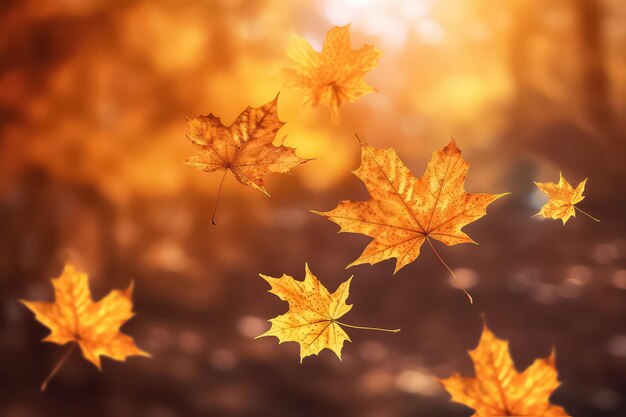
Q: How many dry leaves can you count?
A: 7